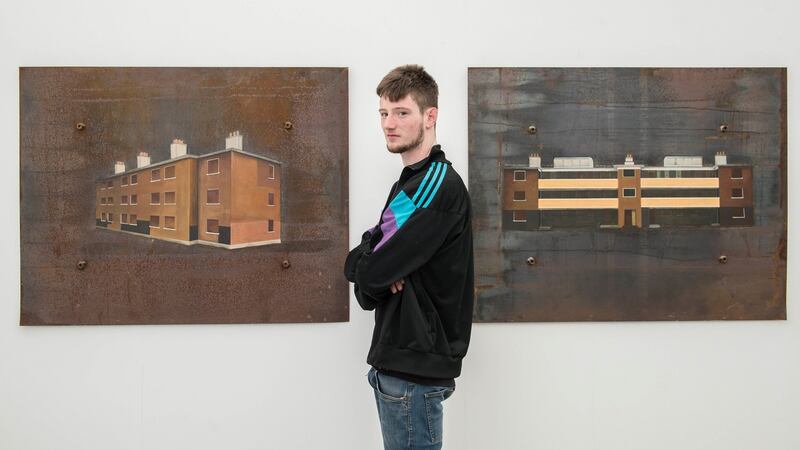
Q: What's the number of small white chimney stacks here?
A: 7